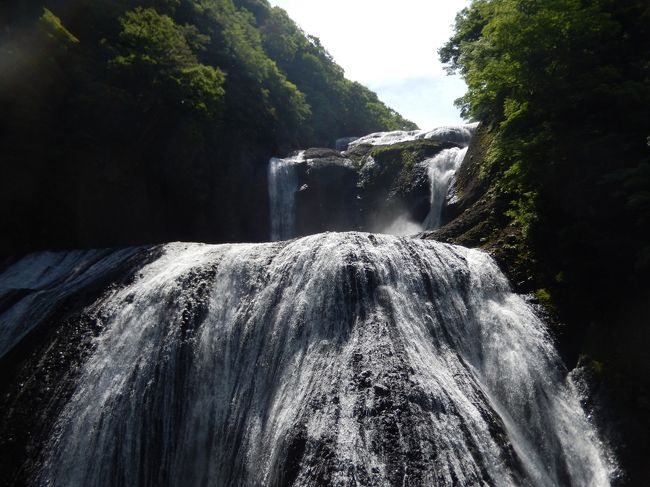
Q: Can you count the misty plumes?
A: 1